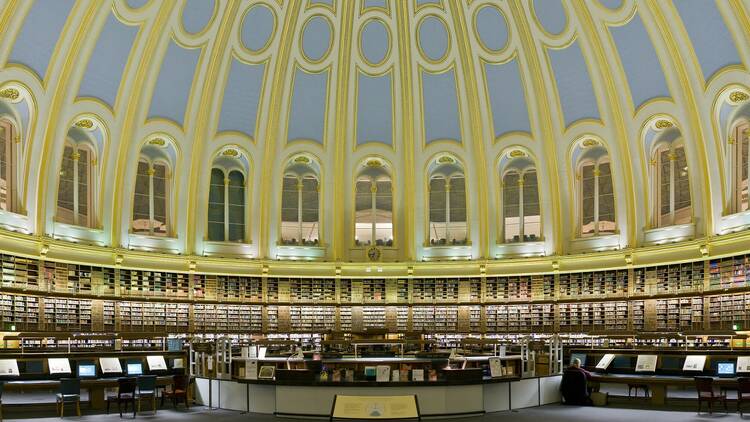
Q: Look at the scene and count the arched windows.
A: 11